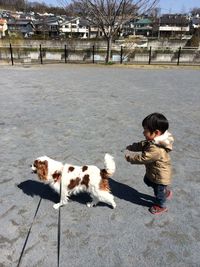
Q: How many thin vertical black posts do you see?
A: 7